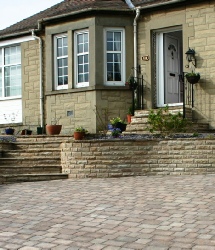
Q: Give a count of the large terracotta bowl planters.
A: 1